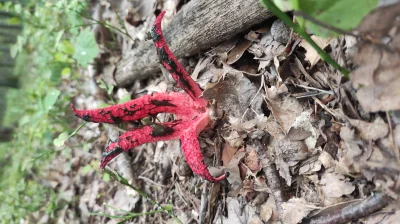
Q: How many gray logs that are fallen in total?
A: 1